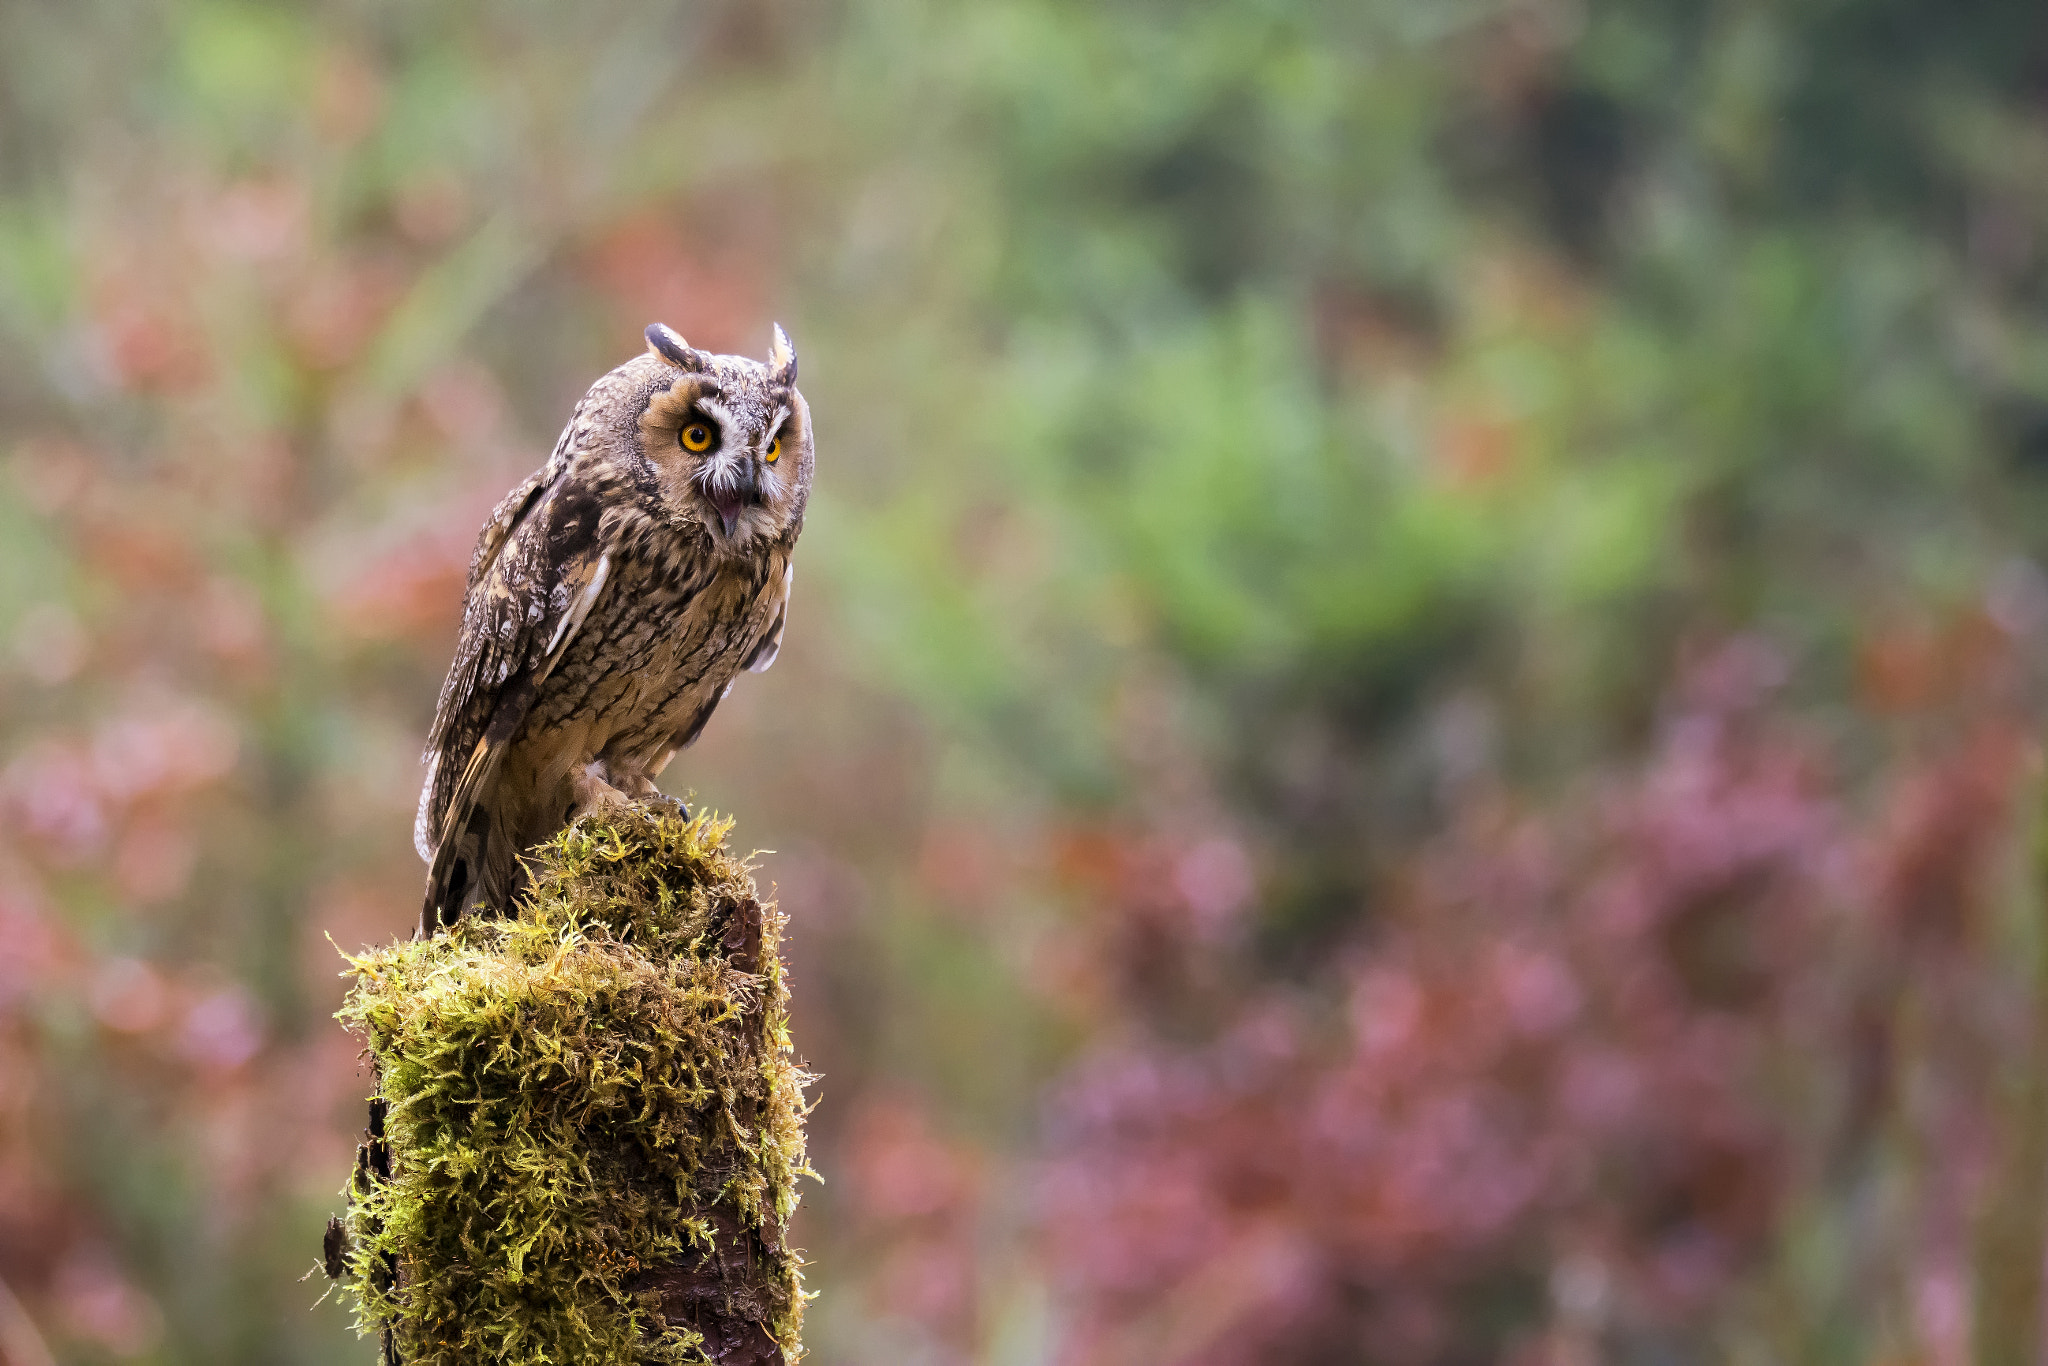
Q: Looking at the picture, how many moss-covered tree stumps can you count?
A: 1